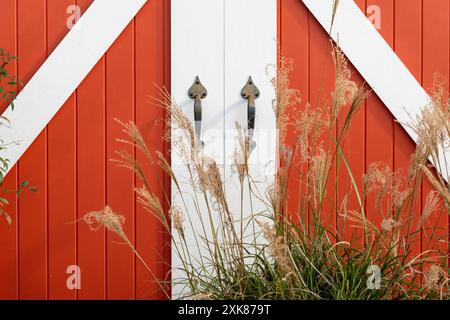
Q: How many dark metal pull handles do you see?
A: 2